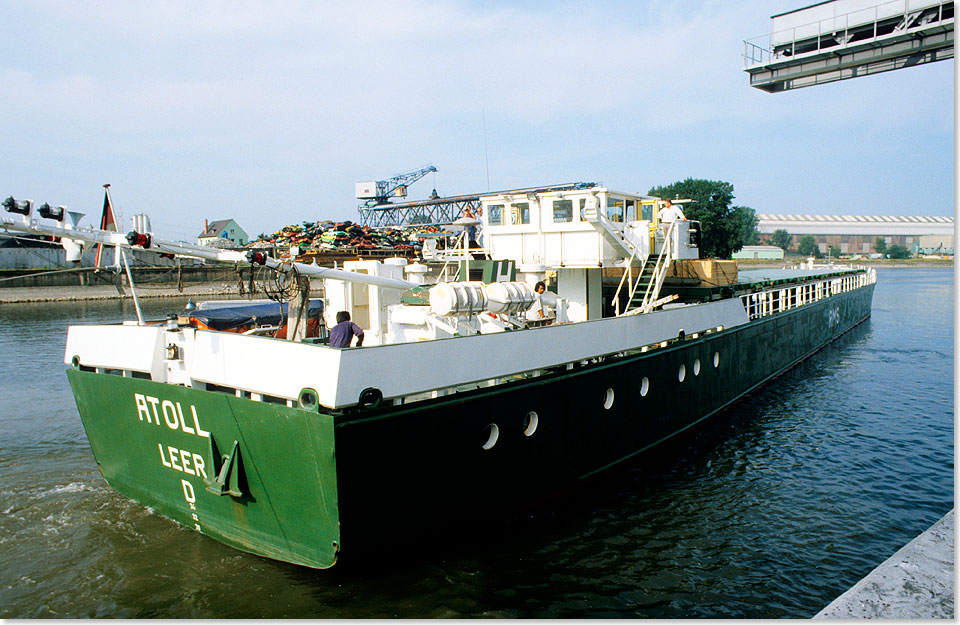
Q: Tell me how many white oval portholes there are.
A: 7